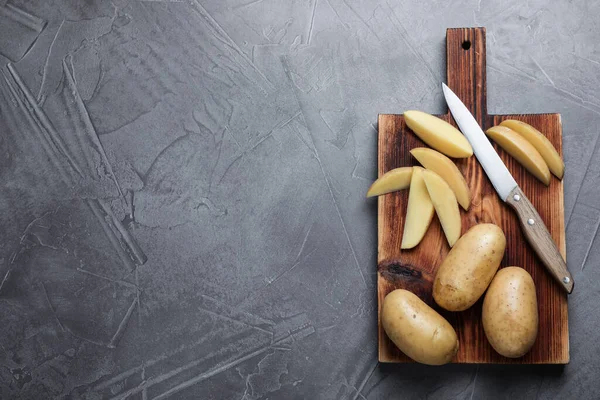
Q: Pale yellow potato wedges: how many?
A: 7